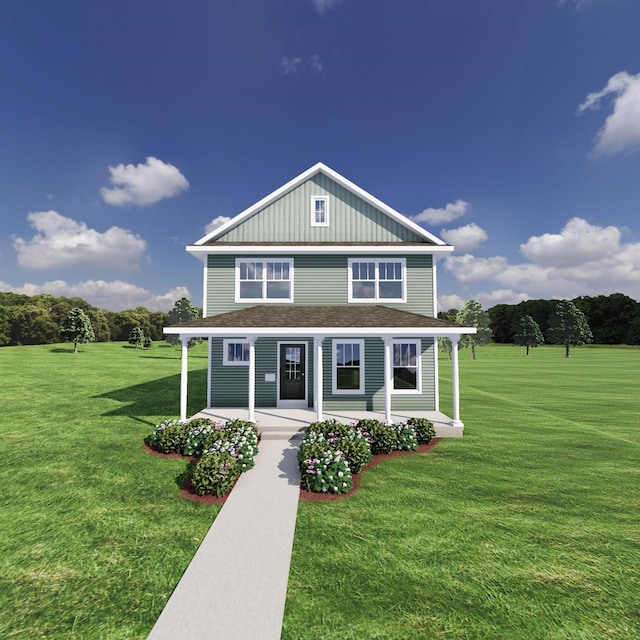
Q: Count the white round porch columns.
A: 5